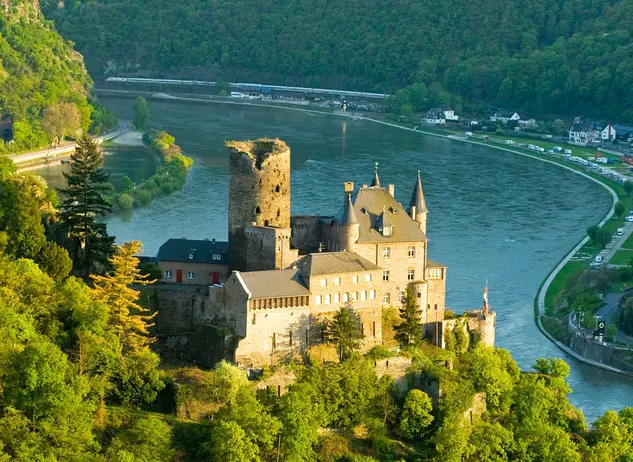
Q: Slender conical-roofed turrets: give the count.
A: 3